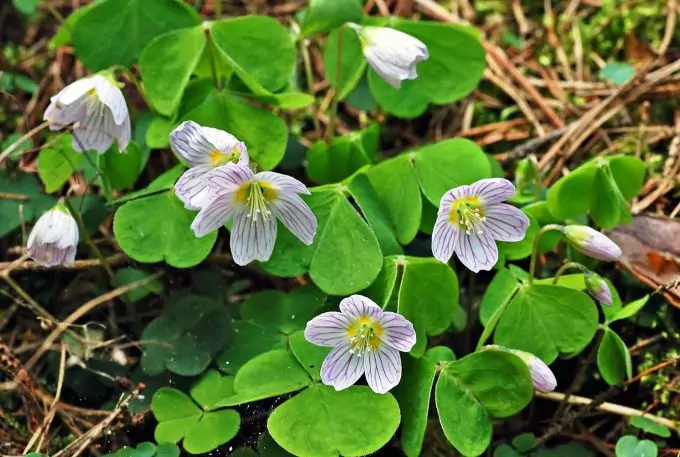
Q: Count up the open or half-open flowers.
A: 7